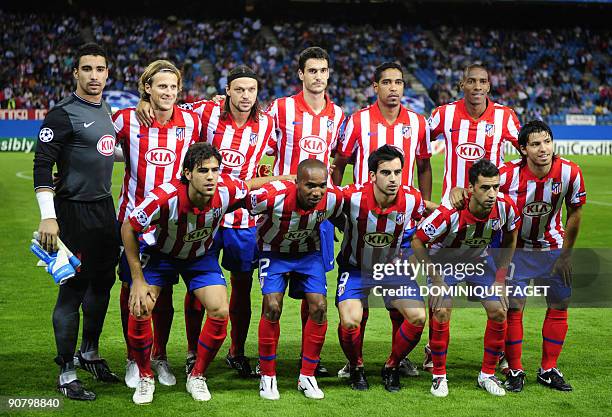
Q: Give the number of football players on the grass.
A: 11